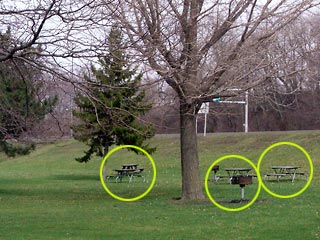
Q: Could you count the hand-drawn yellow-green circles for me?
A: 3